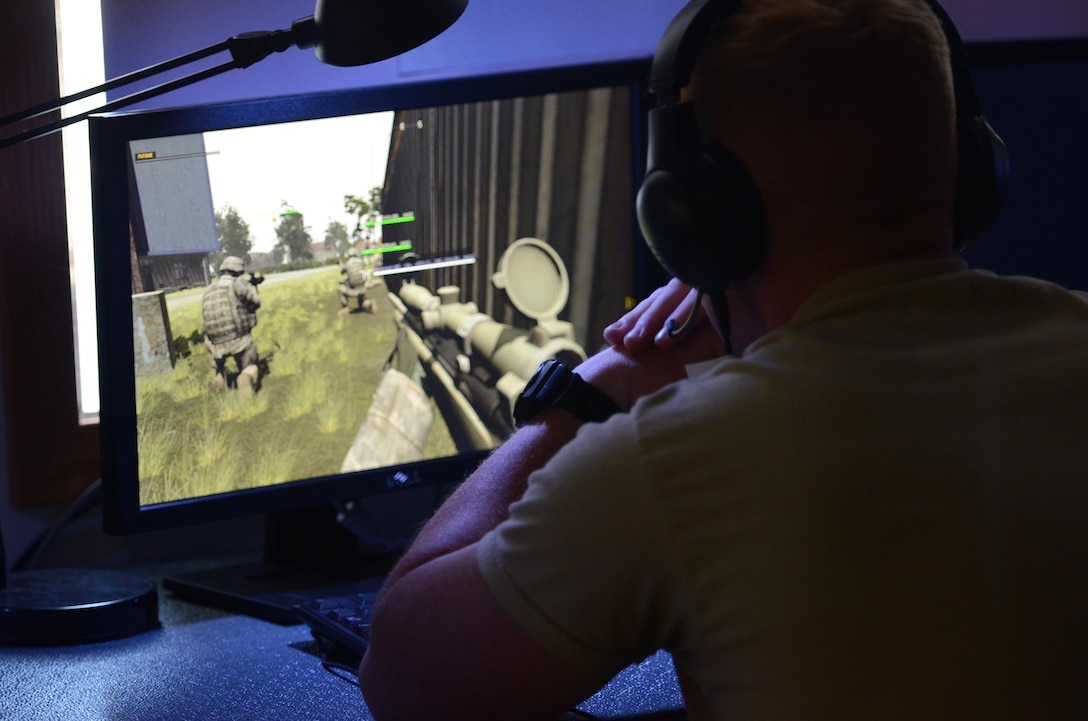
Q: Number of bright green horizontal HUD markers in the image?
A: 3